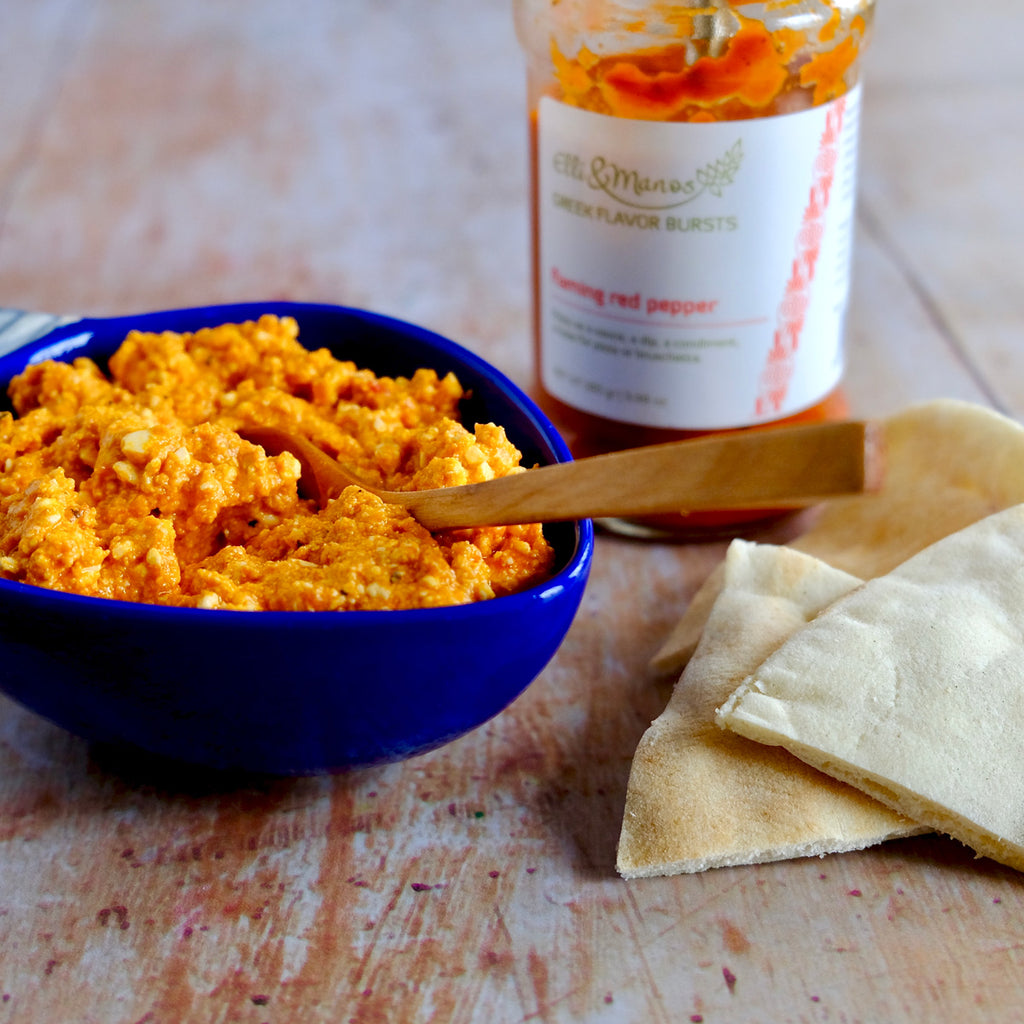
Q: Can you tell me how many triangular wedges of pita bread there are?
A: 3